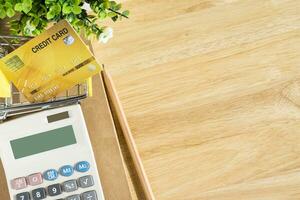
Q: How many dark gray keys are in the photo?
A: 3